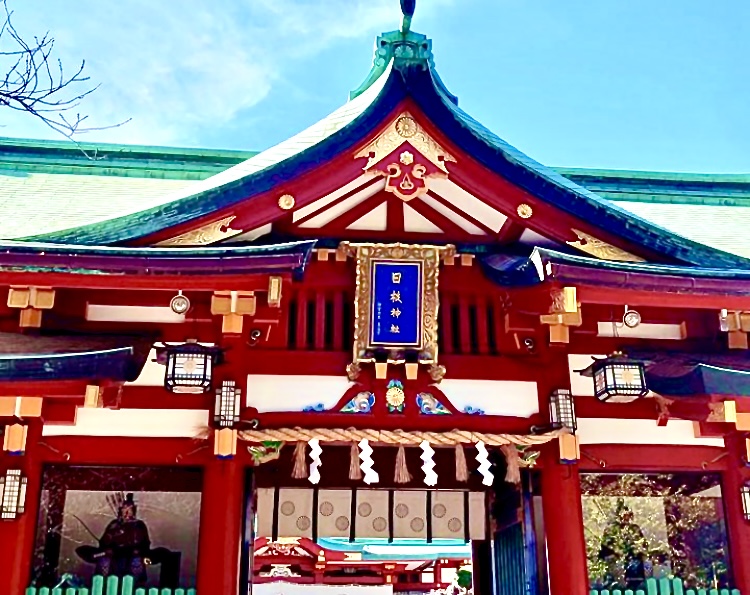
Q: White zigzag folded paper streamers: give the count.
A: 4